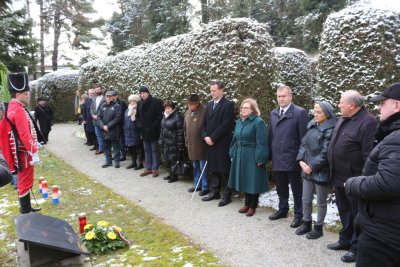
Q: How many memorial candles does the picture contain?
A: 4